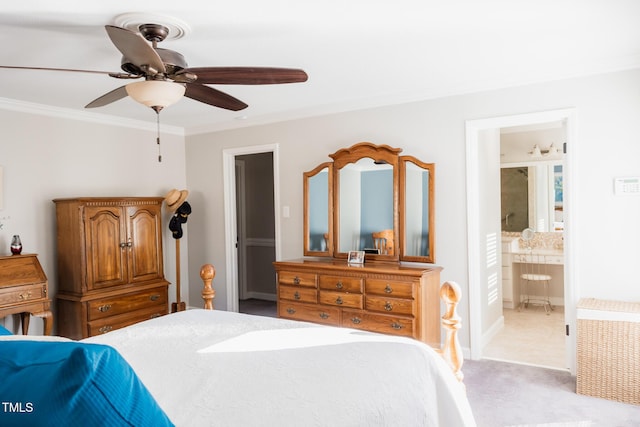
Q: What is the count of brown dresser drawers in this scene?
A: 8